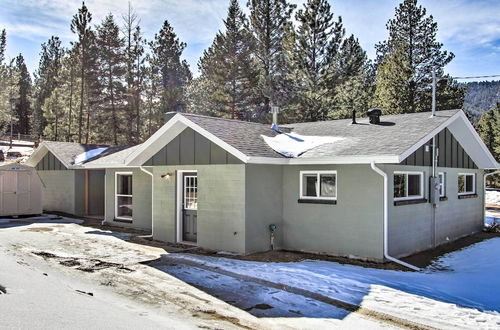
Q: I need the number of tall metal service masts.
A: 1